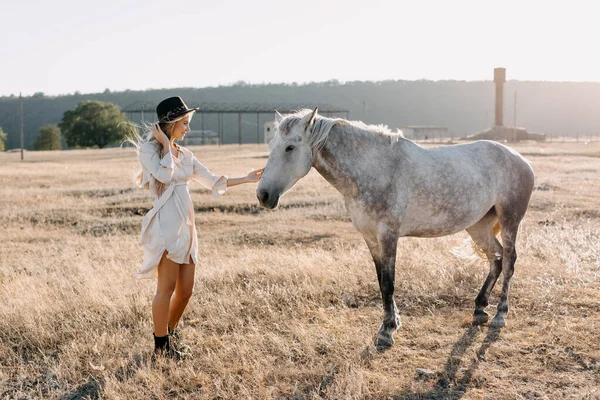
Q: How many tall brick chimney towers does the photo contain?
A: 1